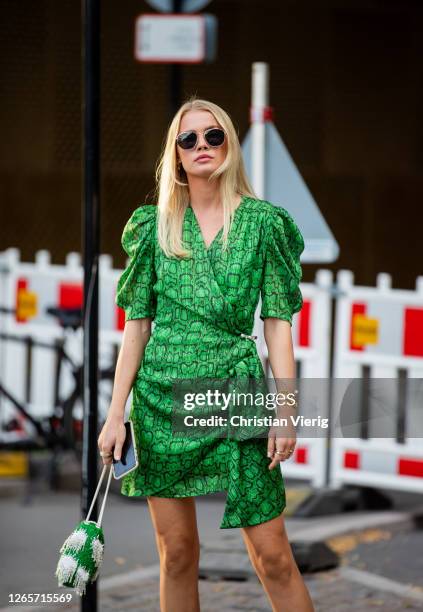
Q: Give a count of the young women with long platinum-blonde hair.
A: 1